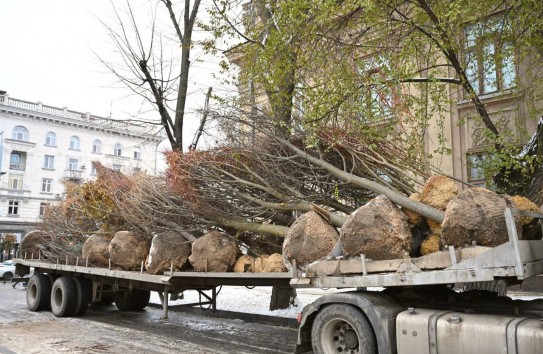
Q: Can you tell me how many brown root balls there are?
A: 8